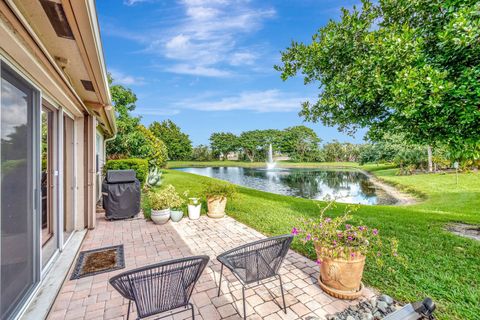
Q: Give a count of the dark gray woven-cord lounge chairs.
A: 2